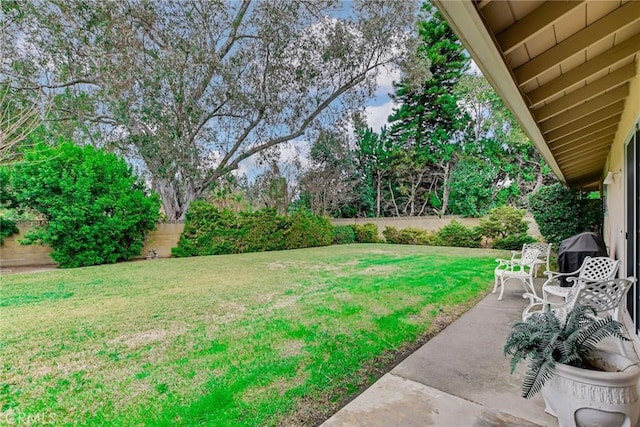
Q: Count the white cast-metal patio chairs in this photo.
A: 4